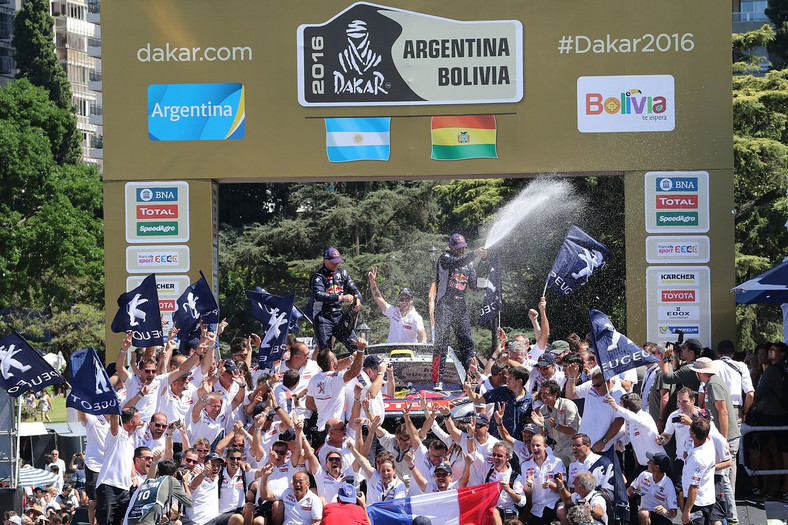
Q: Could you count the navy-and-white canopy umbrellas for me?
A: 1